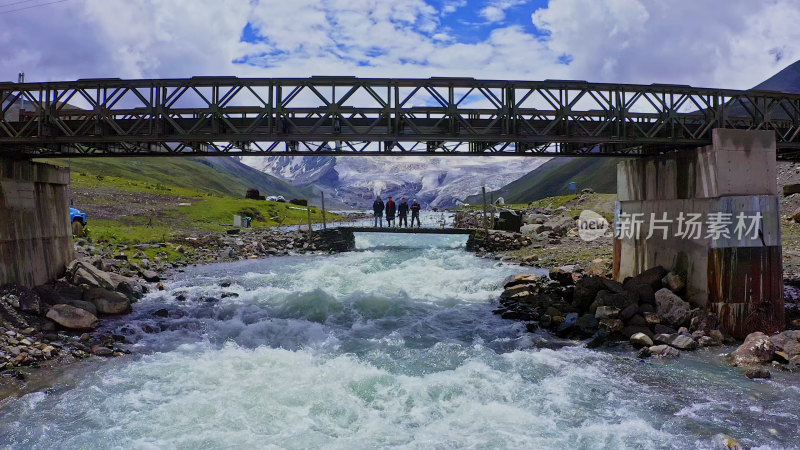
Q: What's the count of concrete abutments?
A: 2